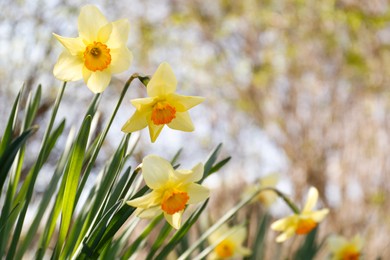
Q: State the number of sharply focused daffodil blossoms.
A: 3